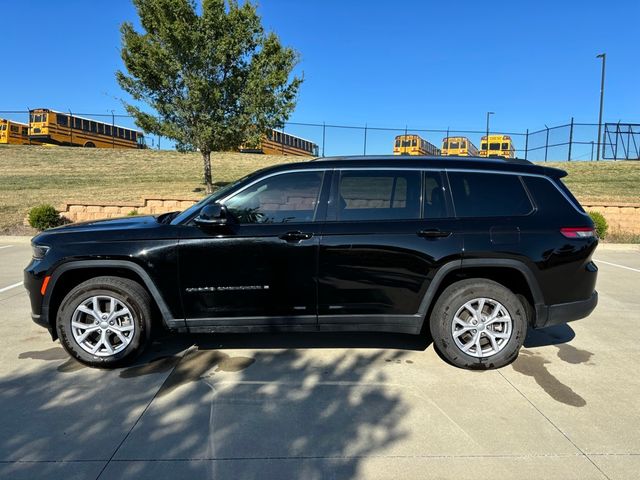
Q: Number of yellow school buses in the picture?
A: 6